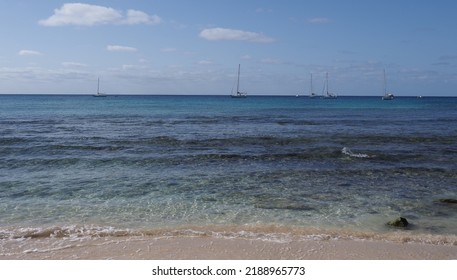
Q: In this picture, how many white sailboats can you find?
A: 5